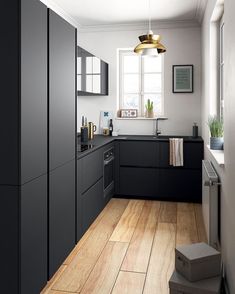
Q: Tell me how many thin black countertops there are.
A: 1